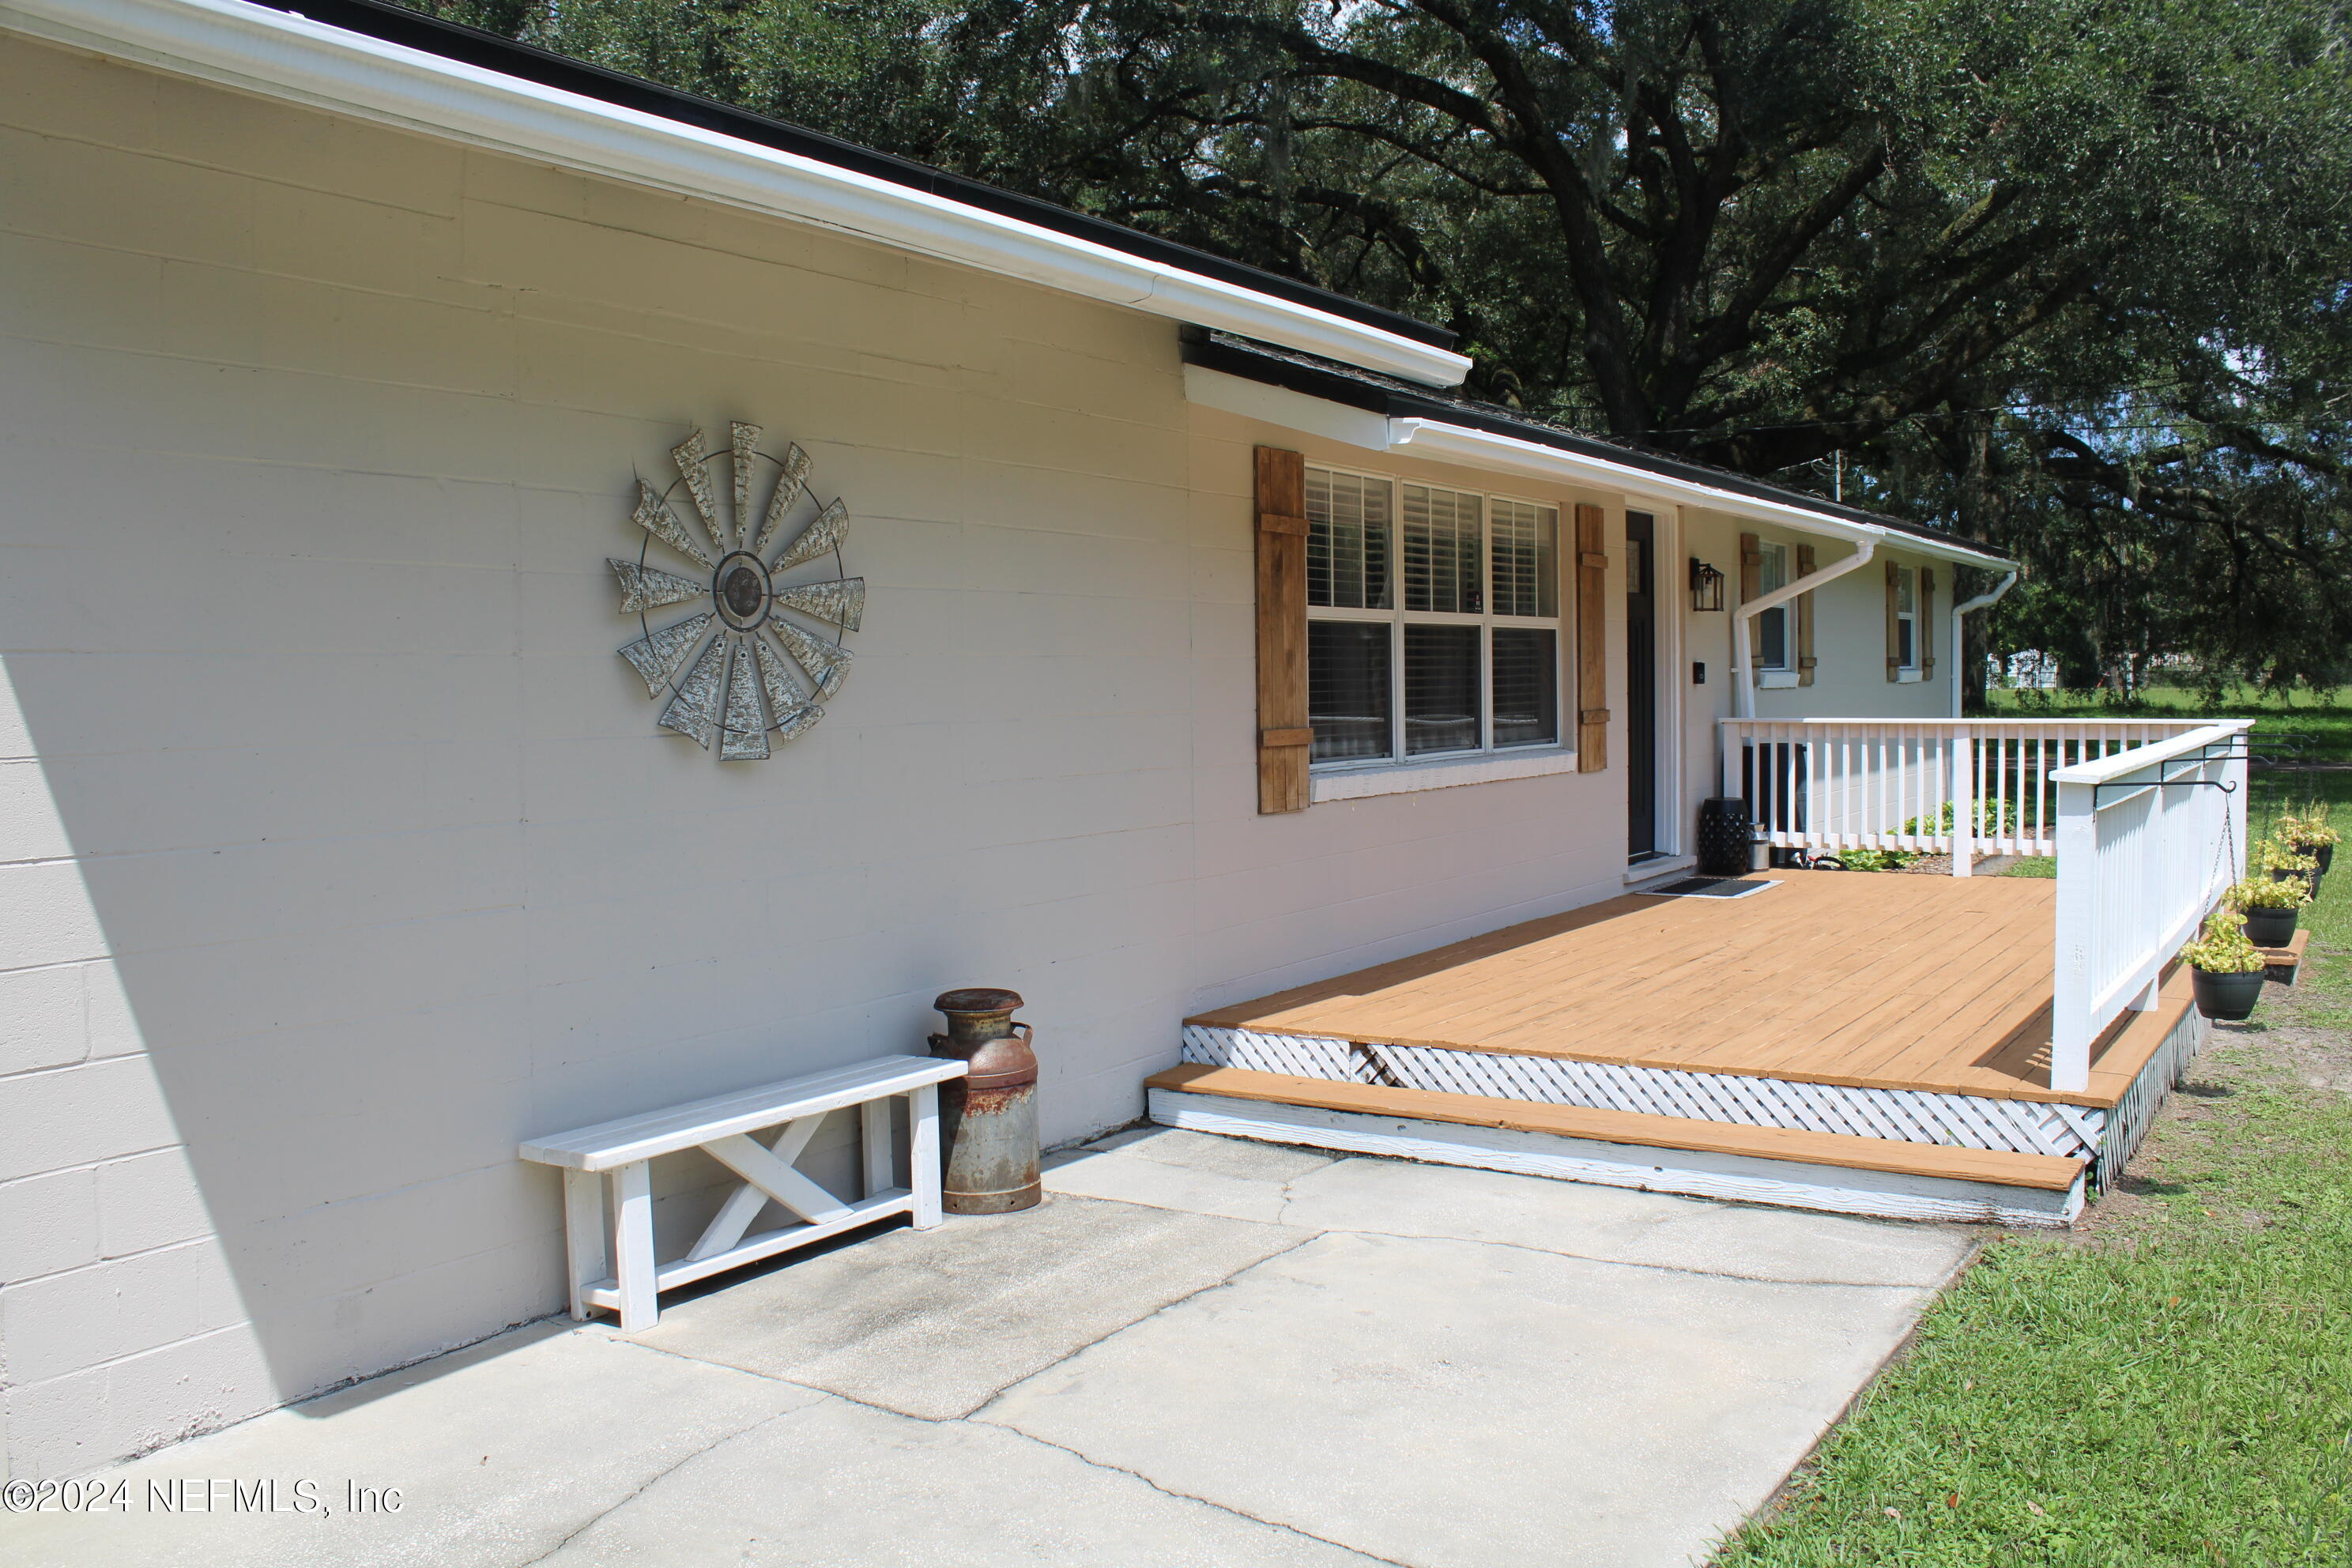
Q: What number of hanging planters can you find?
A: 4